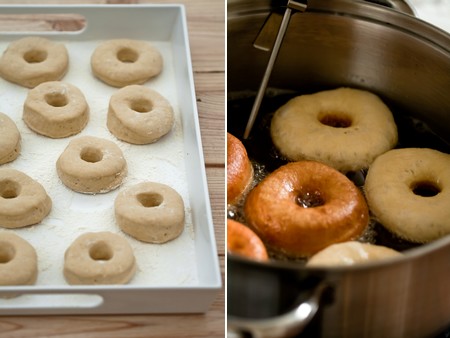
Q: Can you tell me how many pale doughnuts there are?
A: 13